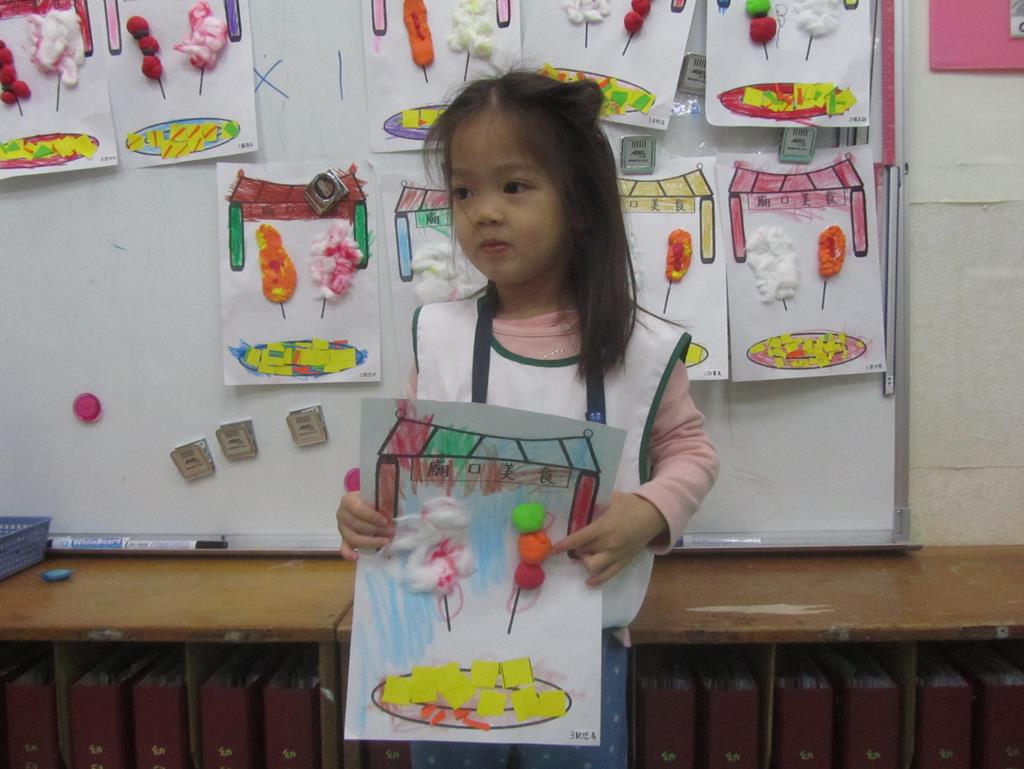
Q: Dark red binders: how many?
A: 12